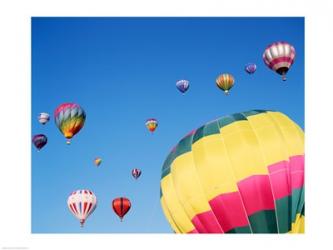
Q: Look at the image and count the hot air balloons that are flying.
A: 13